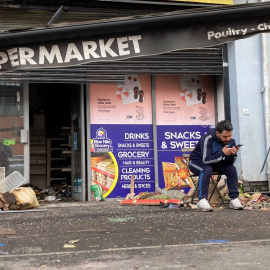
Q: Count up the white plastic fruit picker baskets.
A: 1